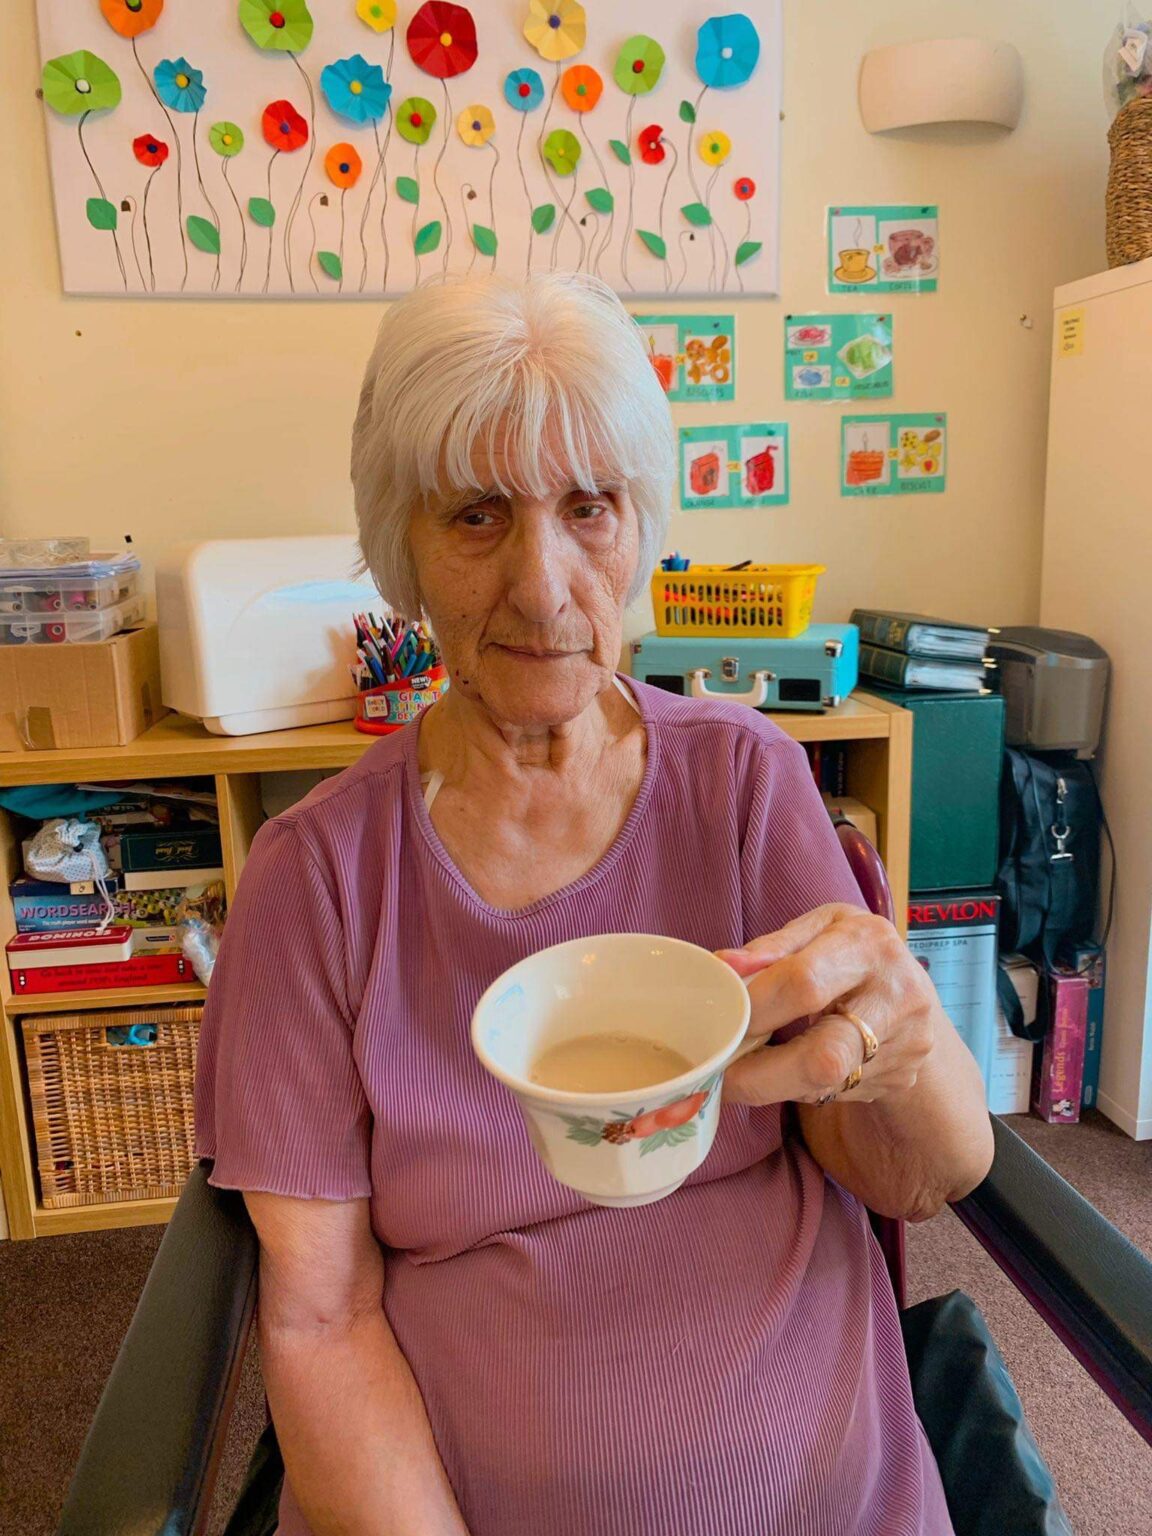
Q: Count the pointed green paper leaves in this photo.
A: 14